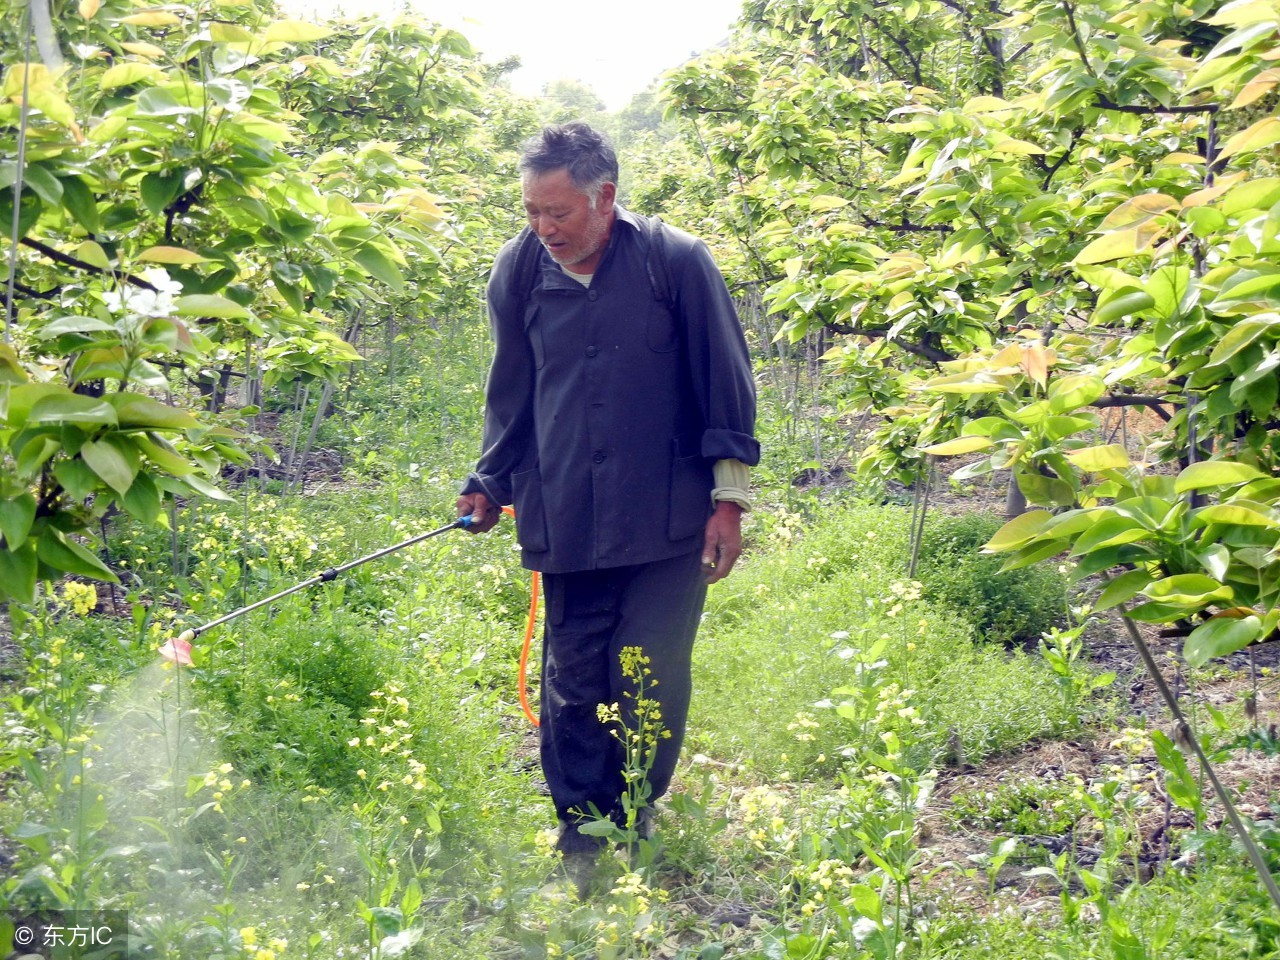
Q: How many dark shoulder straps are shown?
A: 2